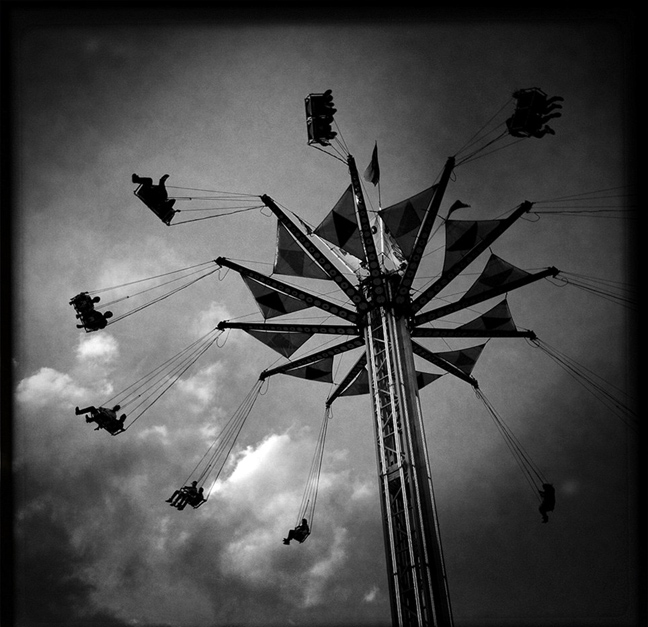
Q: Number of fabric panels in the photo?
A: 12